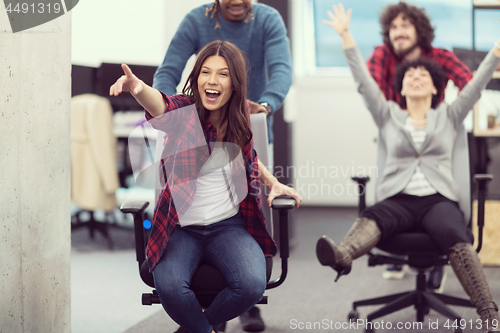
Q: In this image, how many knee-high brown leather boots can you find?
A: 2